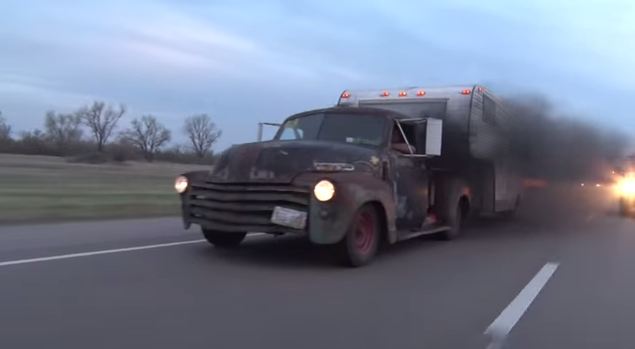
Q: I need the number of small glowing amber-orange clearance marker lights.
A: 5